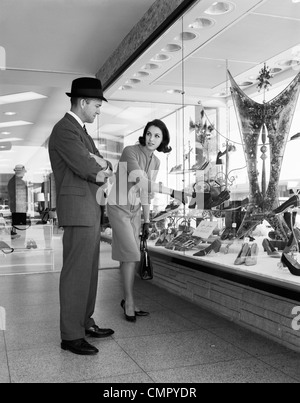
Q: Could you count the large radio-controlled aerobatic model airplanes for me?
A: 0